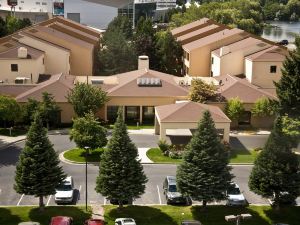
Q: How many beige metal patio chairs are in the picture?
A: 0